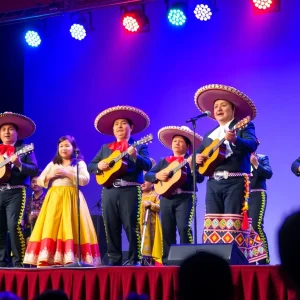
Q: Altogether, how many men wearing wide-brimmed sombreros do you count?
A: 4